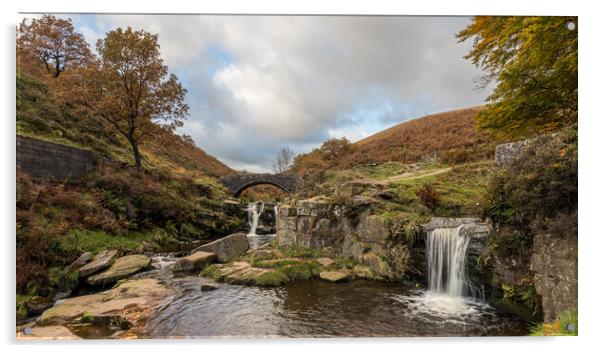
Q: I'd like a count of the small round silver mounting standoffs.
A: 4